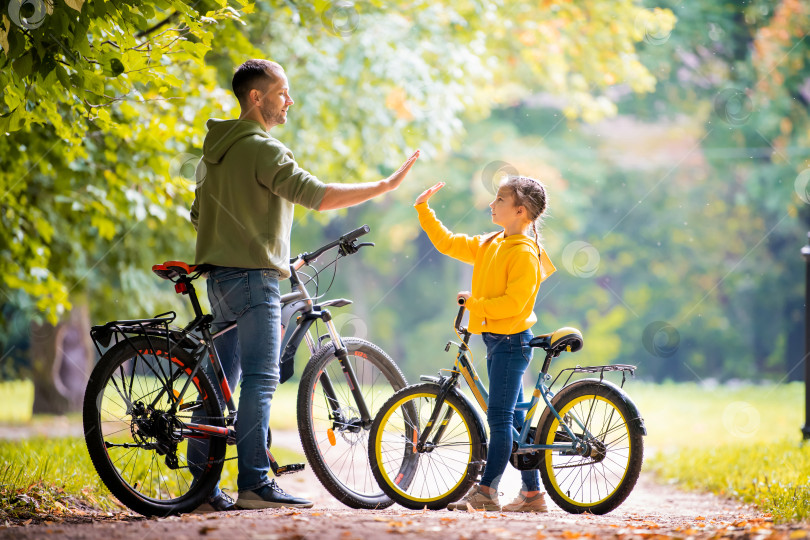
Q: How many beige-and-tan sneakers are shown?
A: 2